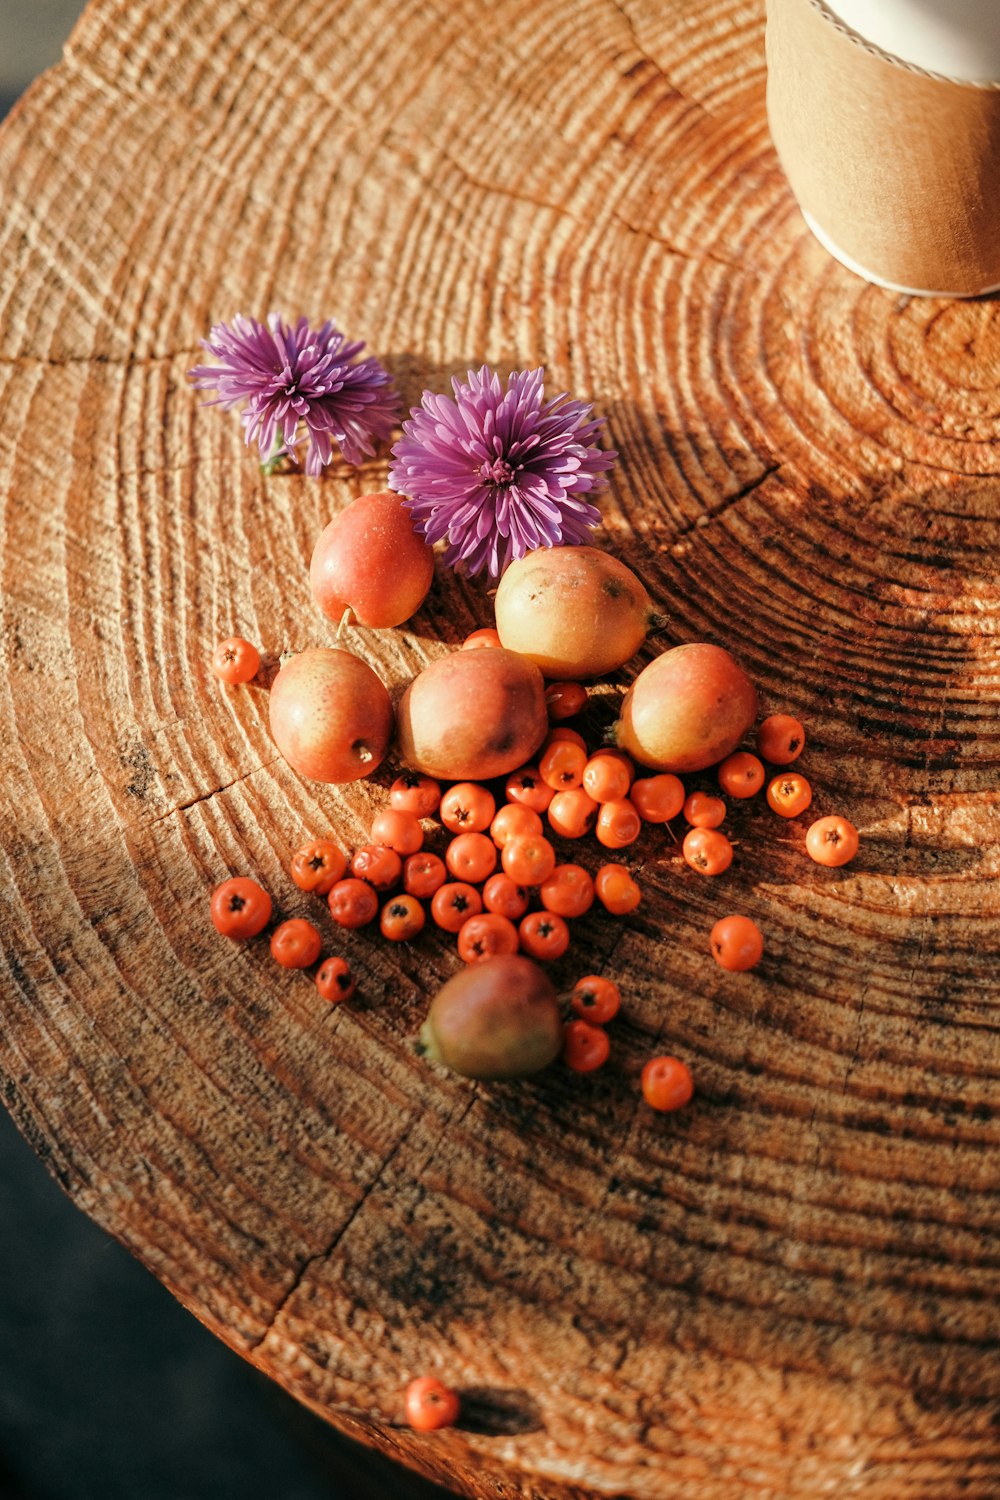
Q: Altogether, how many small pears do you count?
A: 6